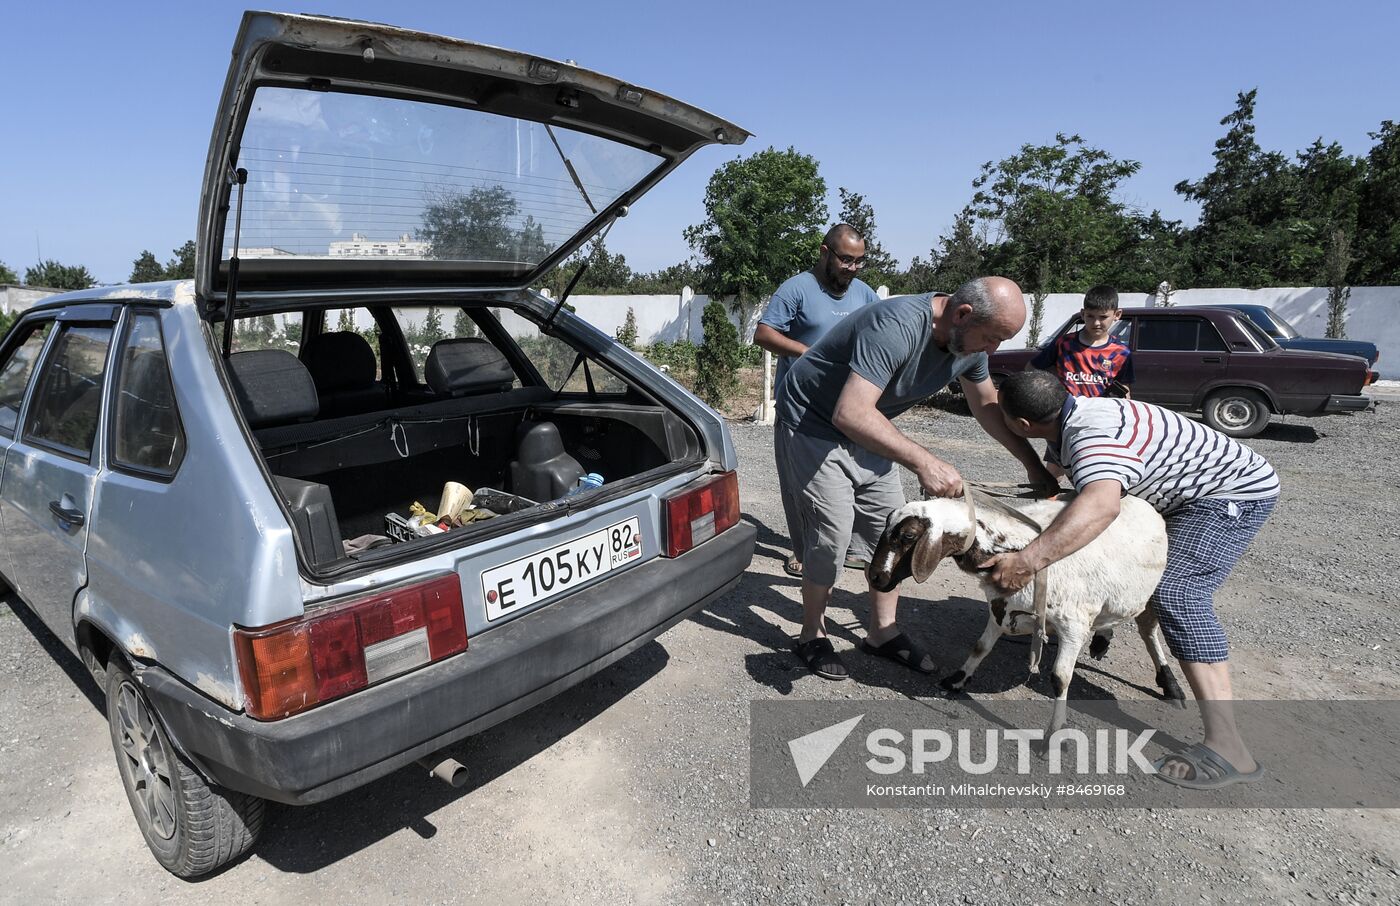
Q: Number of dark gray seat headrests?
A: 3